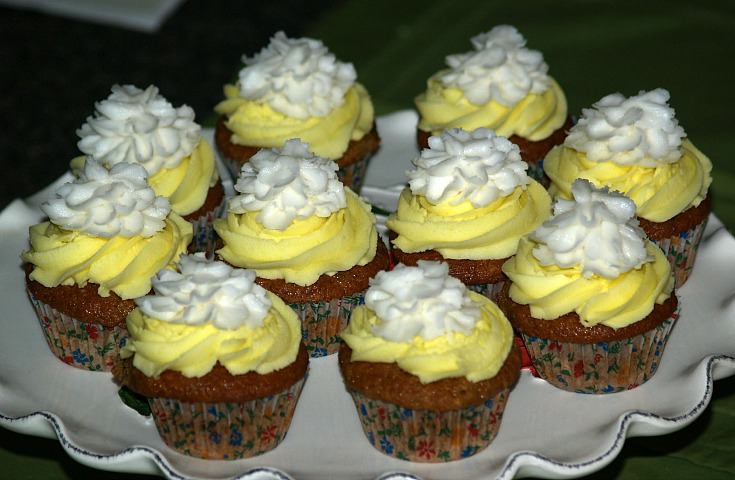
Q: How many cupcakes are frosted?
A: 10